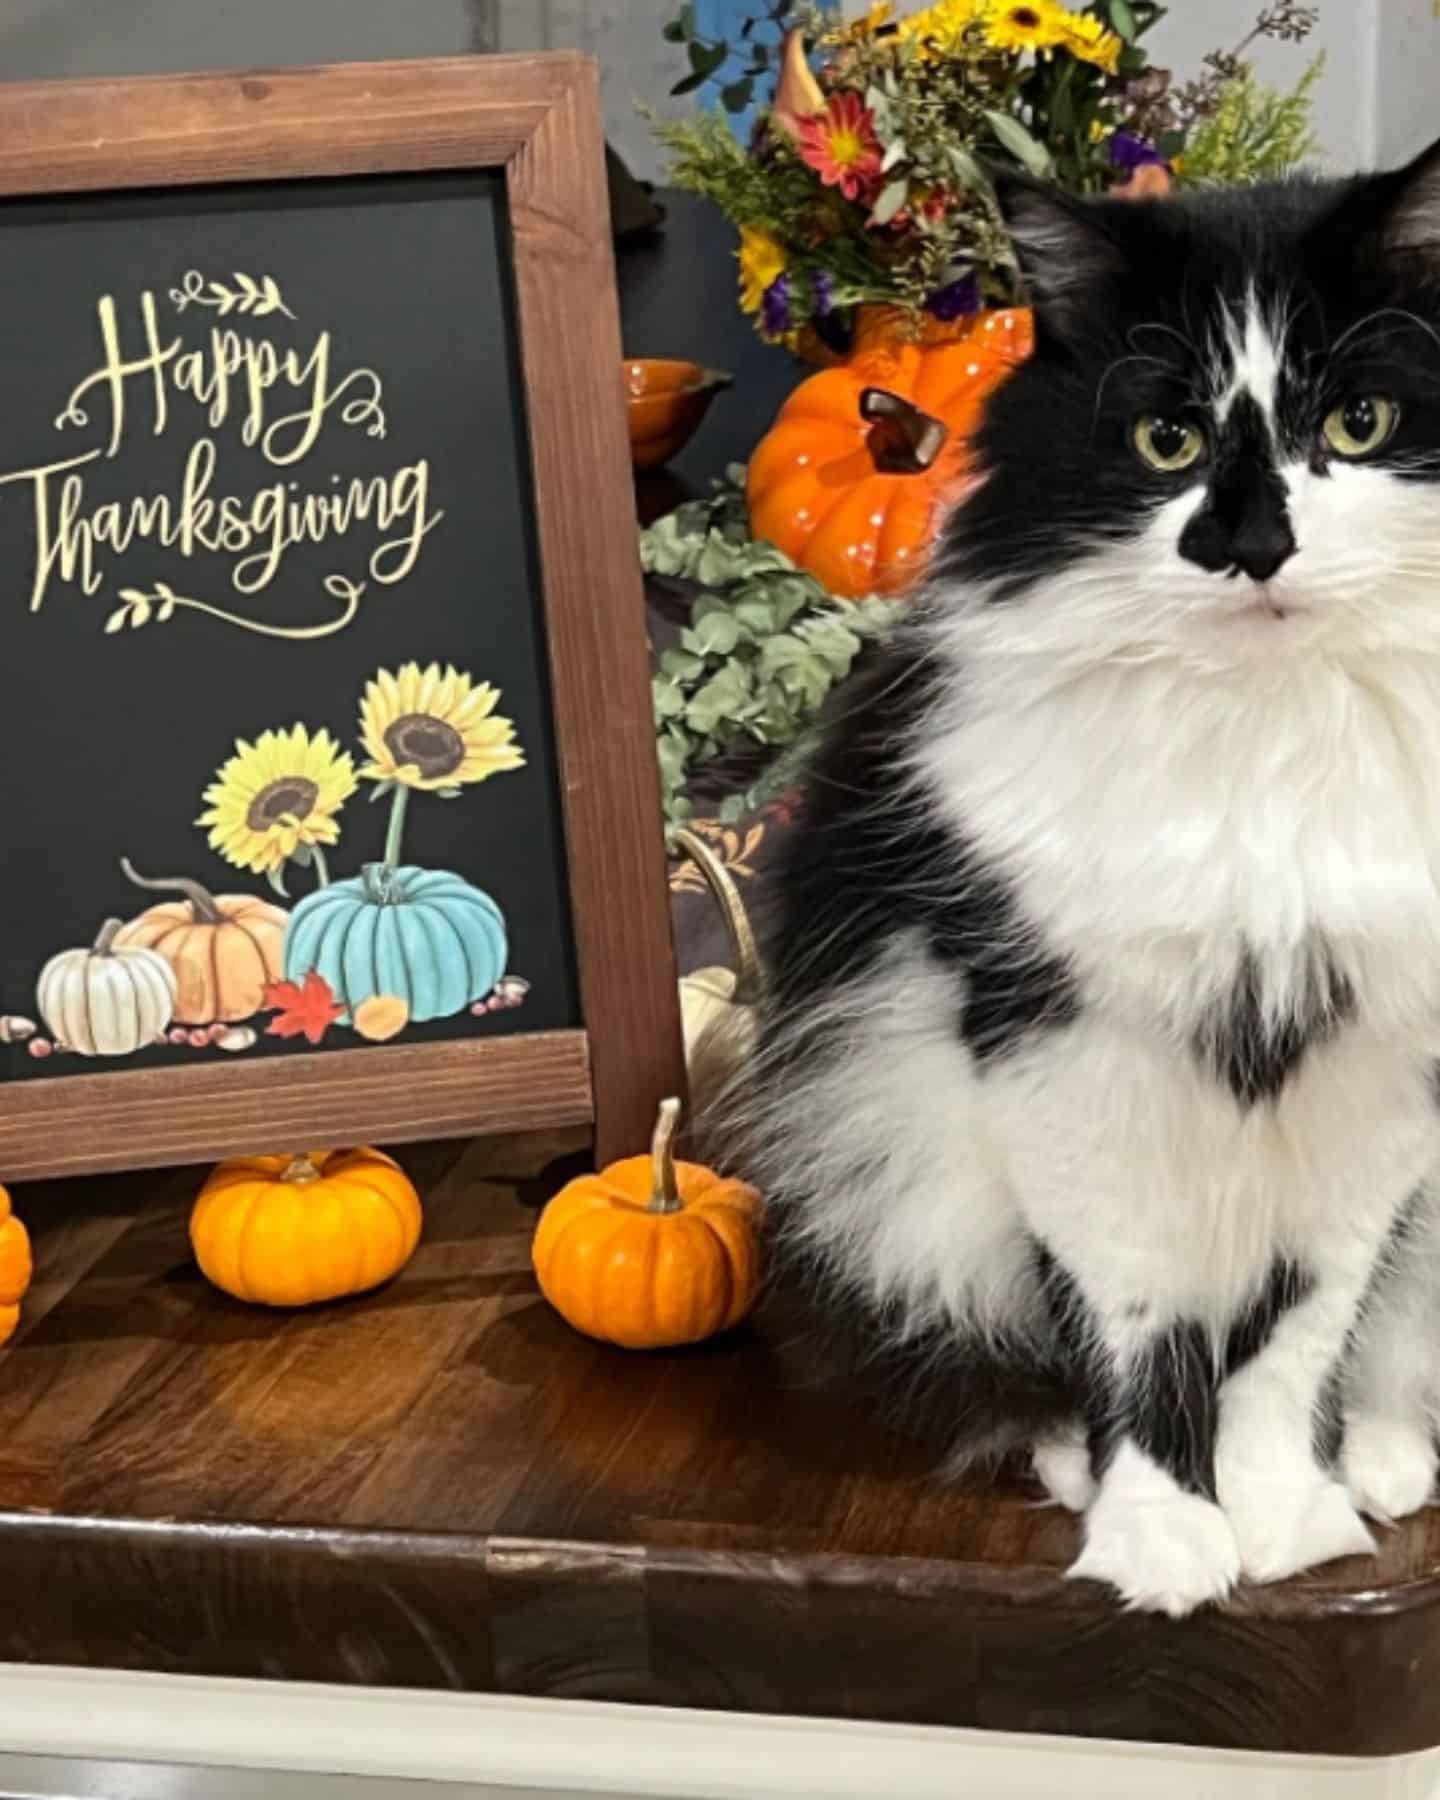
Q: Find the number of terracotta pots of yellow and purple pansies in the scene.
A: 0